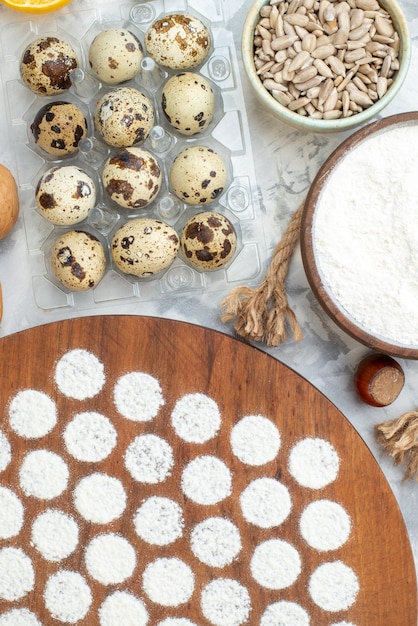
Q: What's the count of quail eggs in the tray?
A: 12